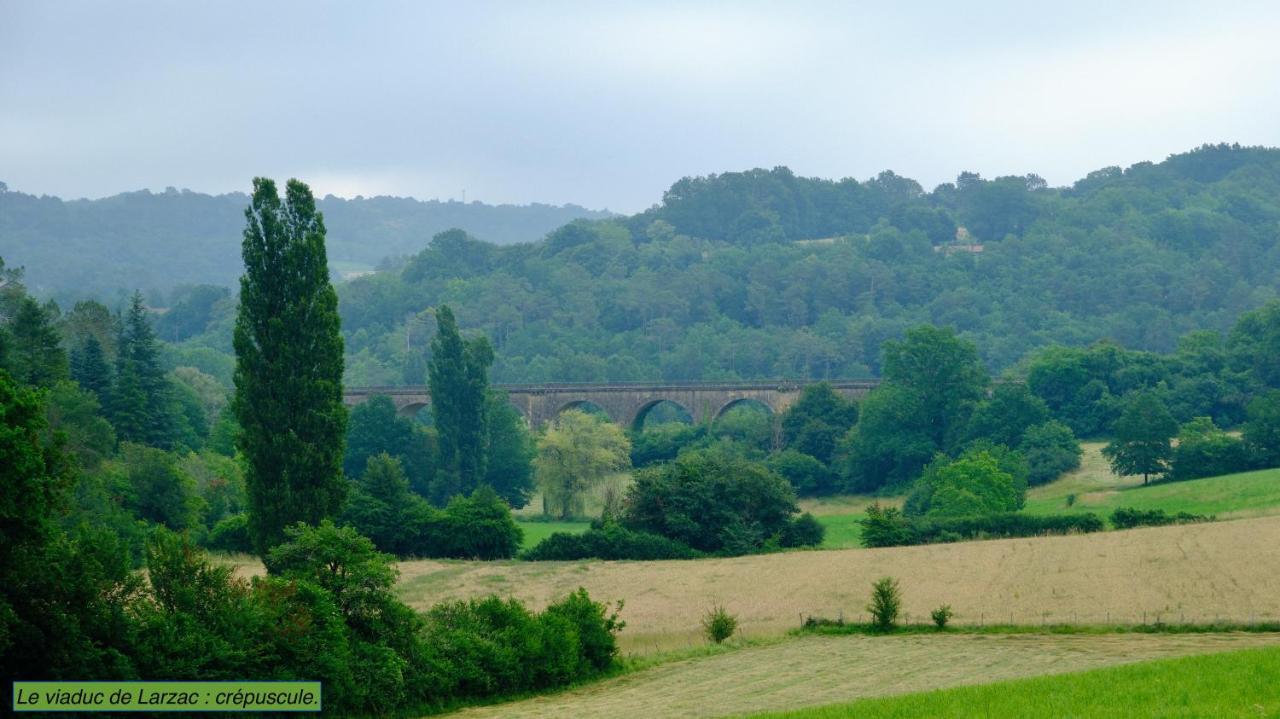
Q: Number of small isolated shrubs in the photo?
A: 3